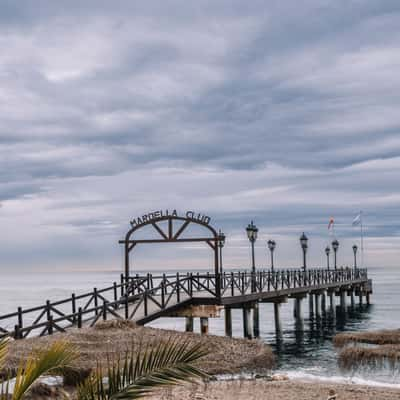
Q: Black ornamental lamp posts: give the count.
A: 7